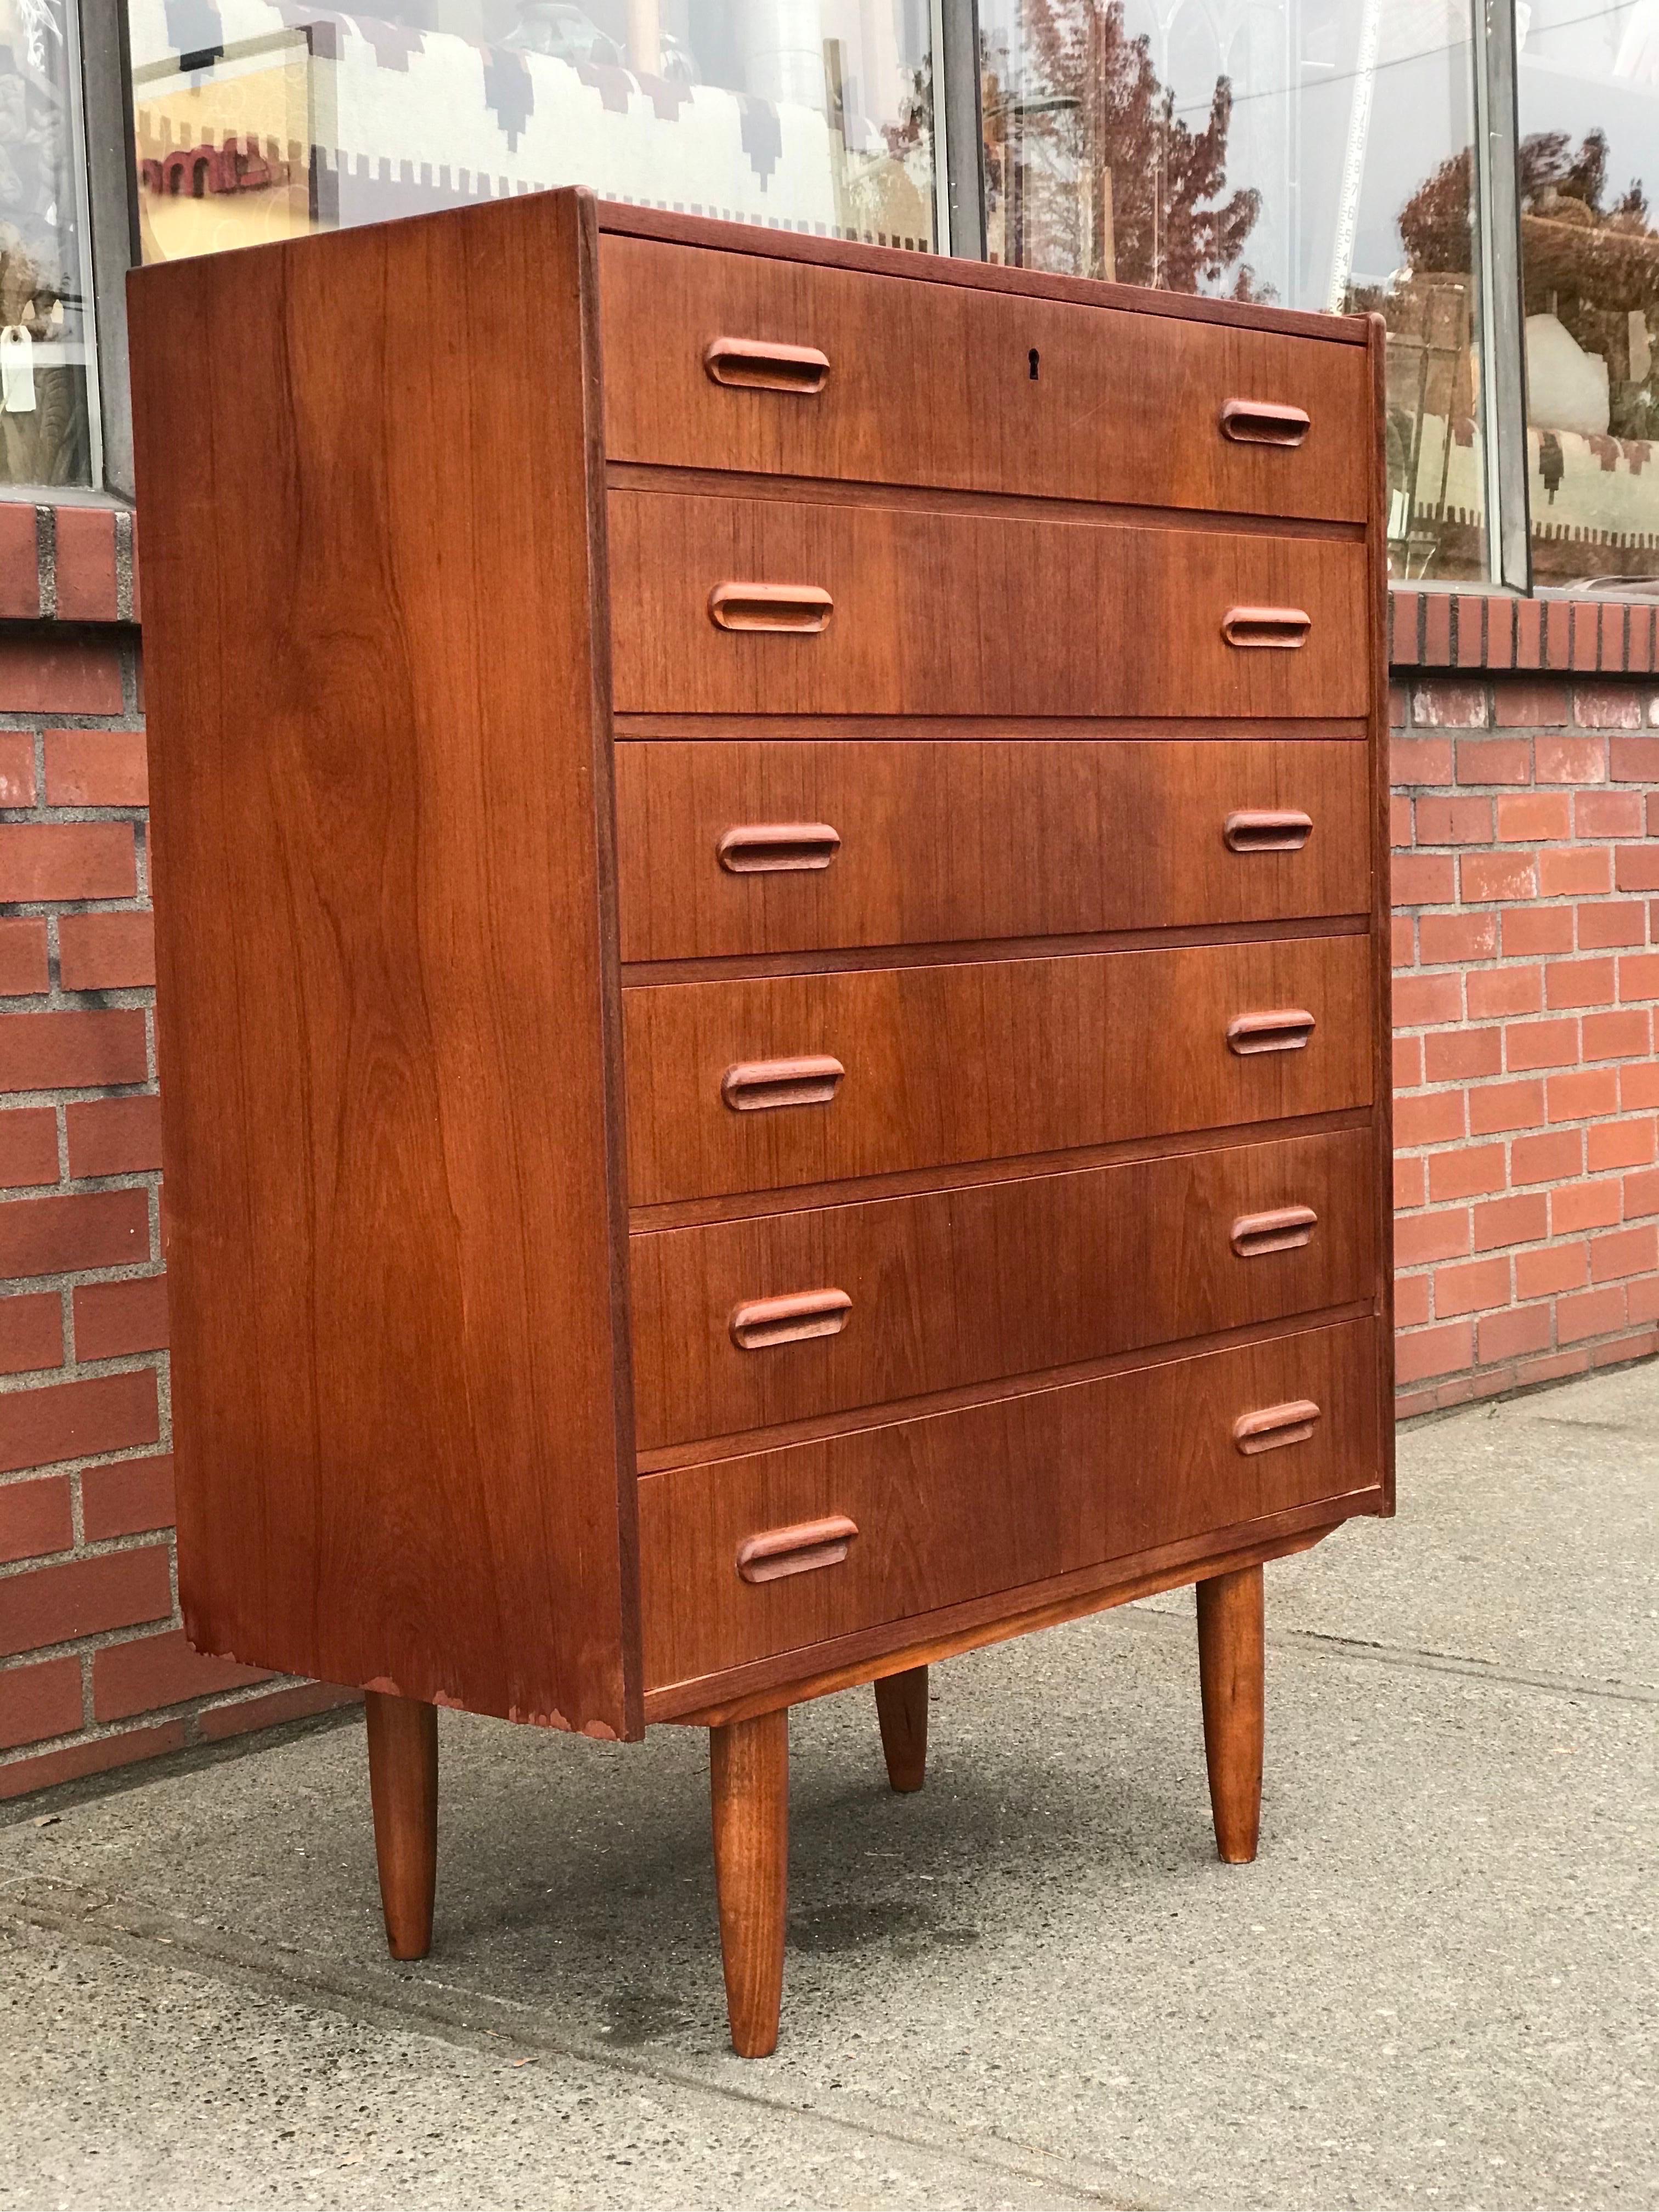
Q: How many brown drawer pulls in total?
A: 12